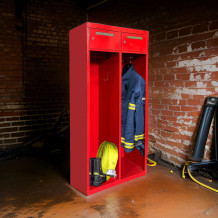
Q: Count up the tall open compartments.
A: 2